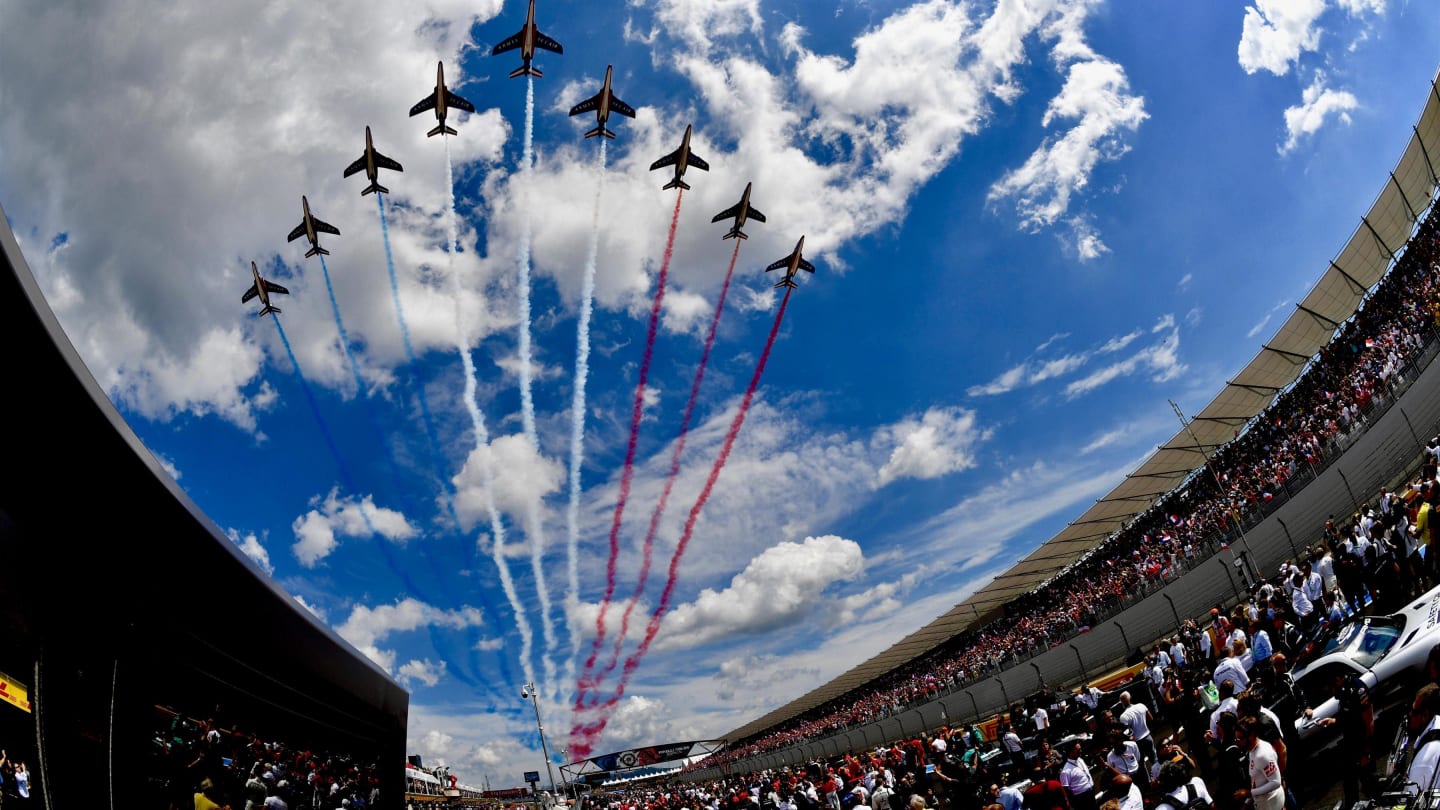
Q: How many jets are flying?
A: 9